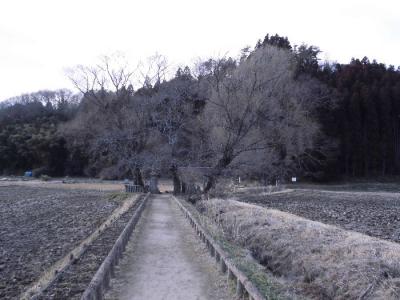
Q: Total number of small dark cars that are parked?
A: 0